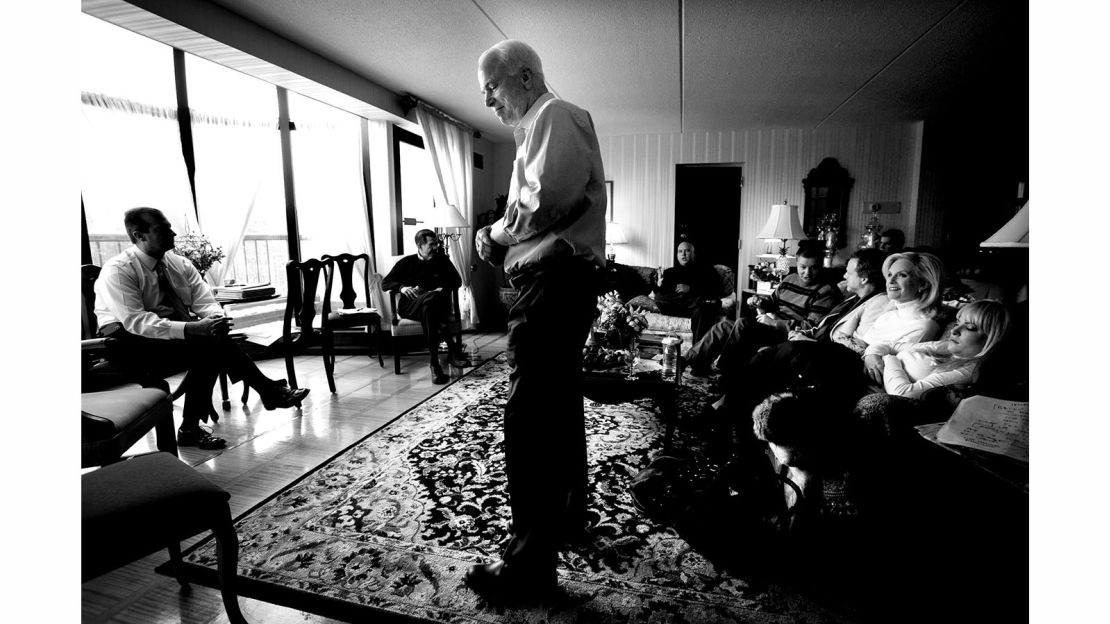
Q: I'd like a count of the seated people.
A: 8